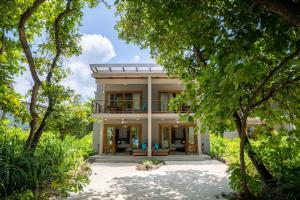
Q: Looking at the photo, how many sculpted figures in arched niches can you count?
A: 0